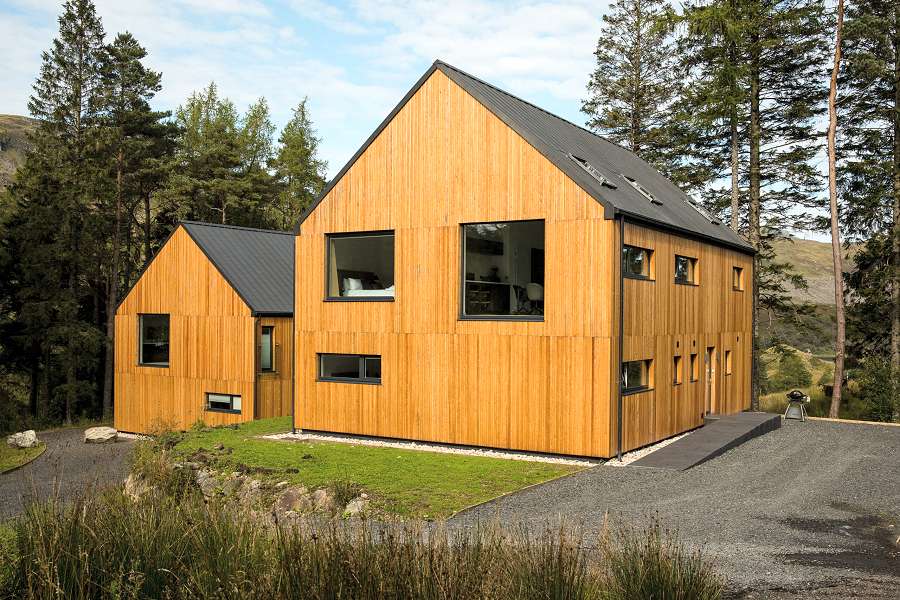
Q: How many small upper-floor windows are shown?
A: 3